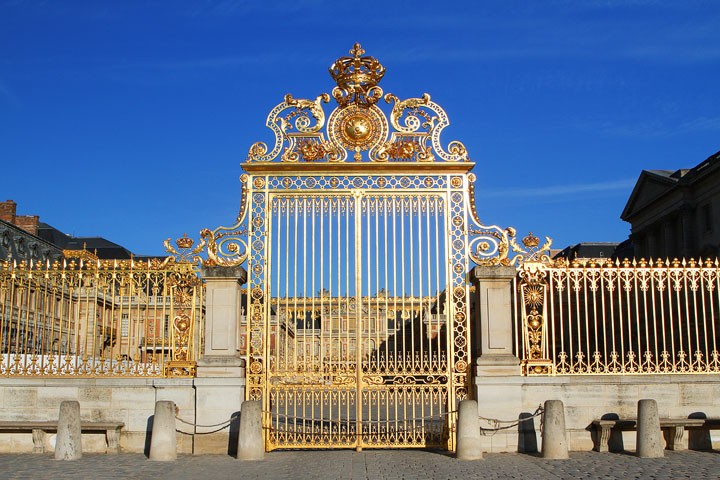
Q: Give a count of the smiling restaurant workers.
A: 0